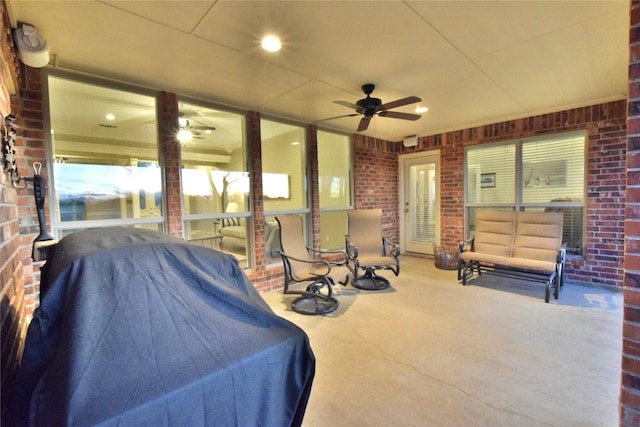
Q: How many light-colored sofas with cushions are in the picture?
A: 1